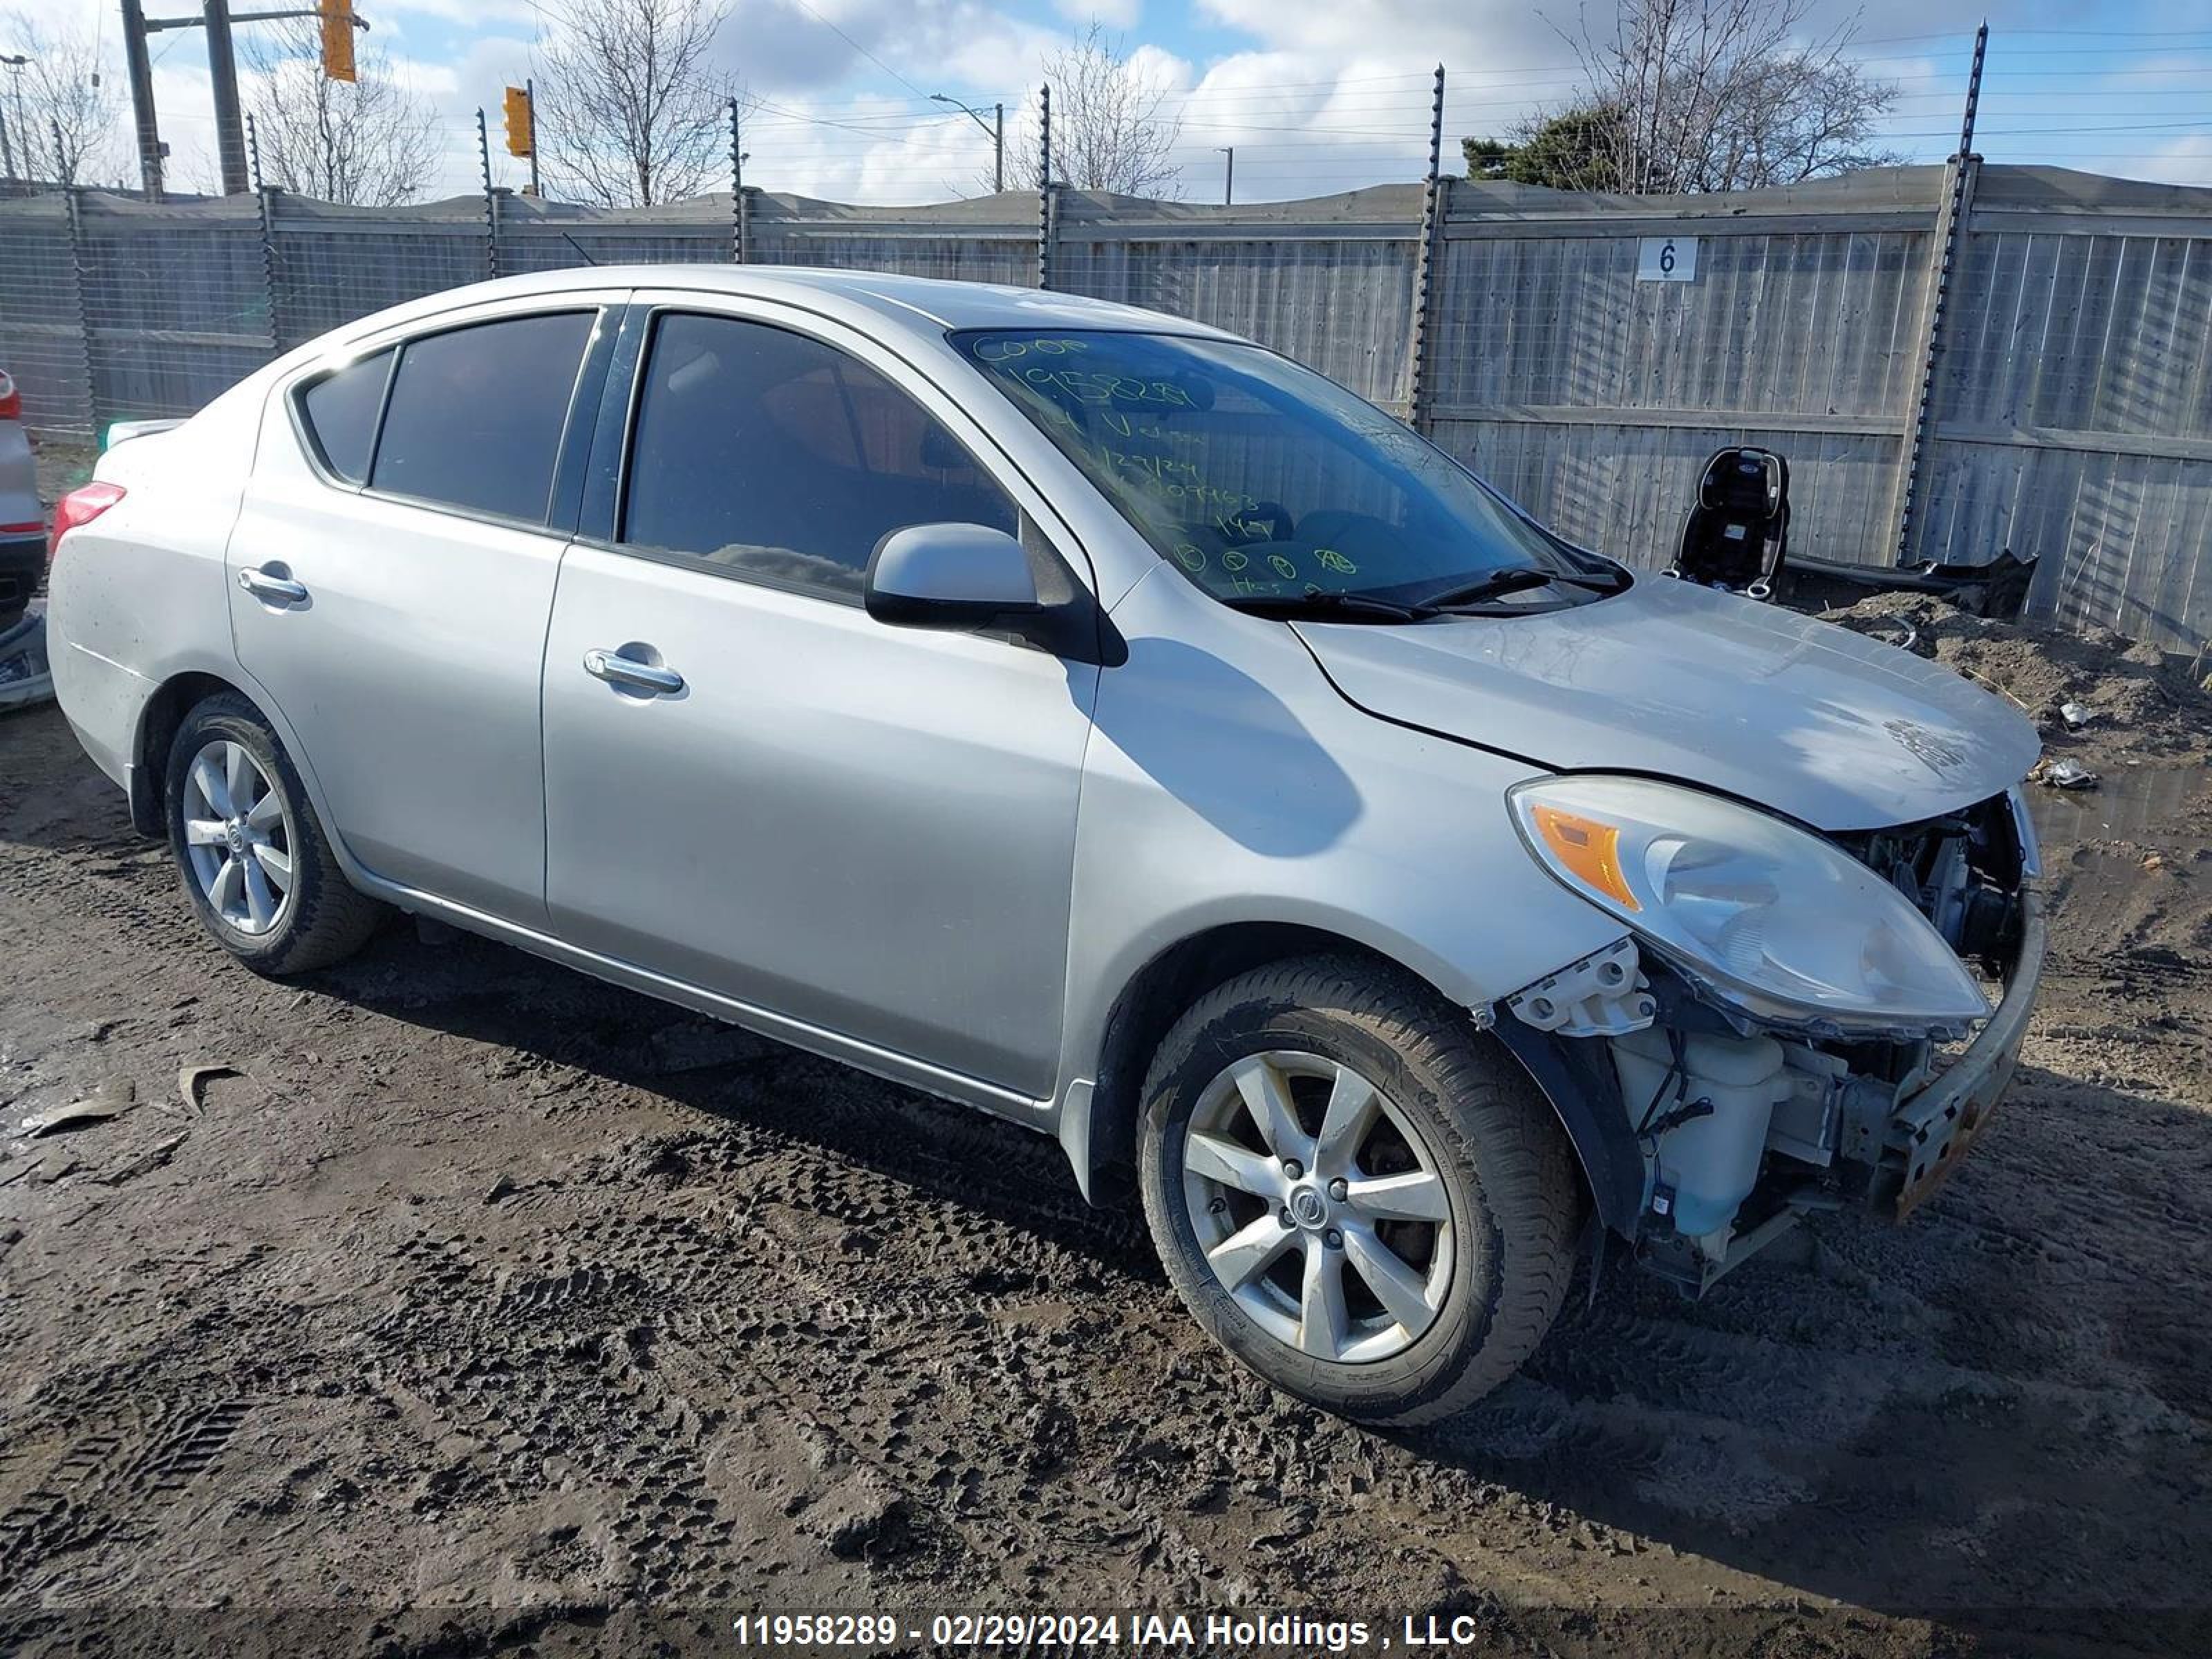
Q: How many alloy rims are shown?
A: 2